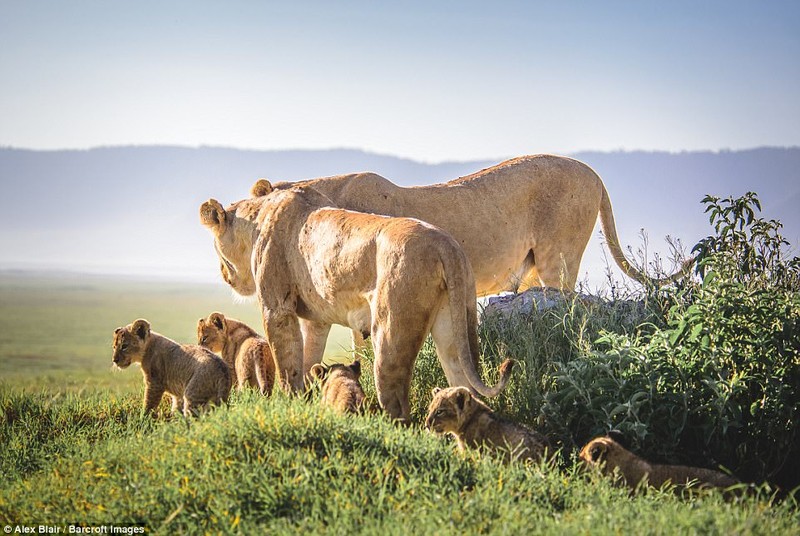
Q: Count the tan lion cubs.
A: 5